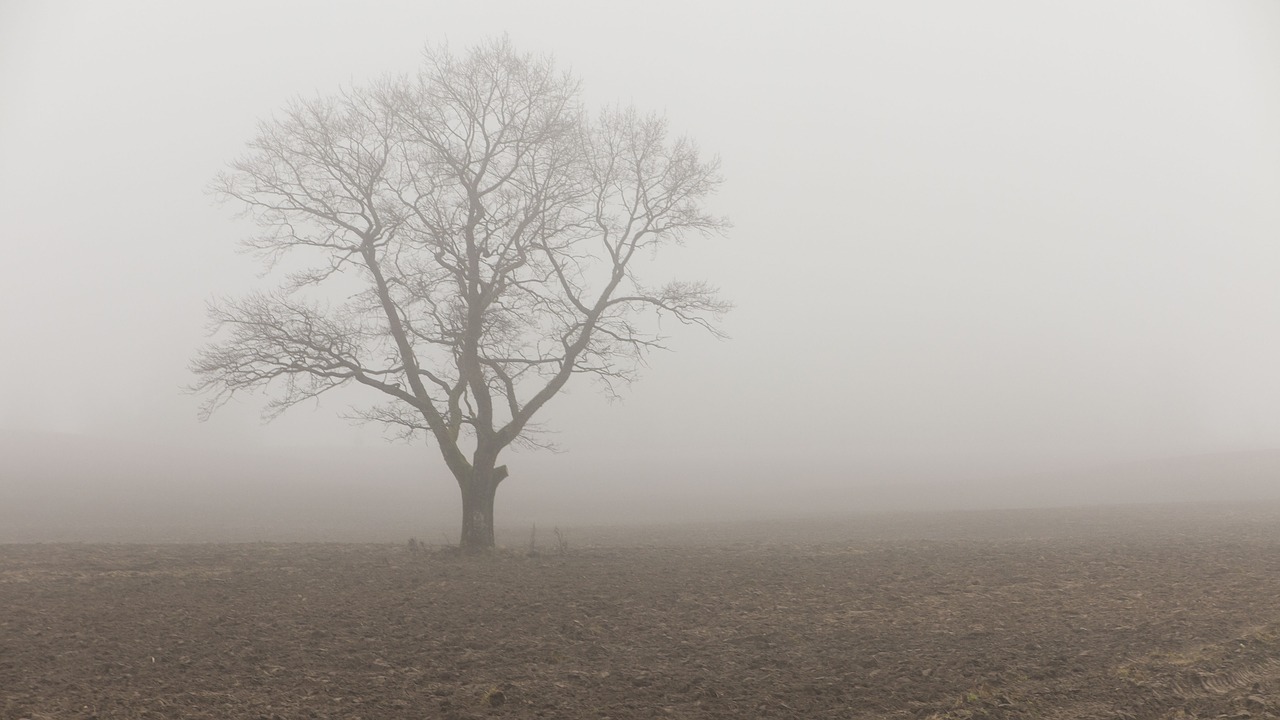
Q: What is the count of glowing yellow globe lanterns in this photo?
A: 0